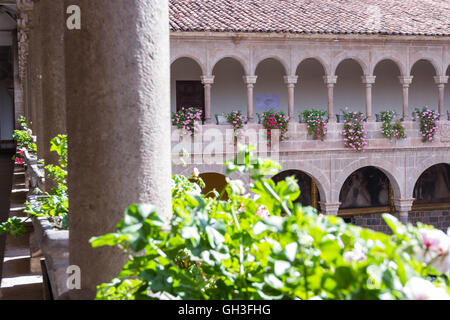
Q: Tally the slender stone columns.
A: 7